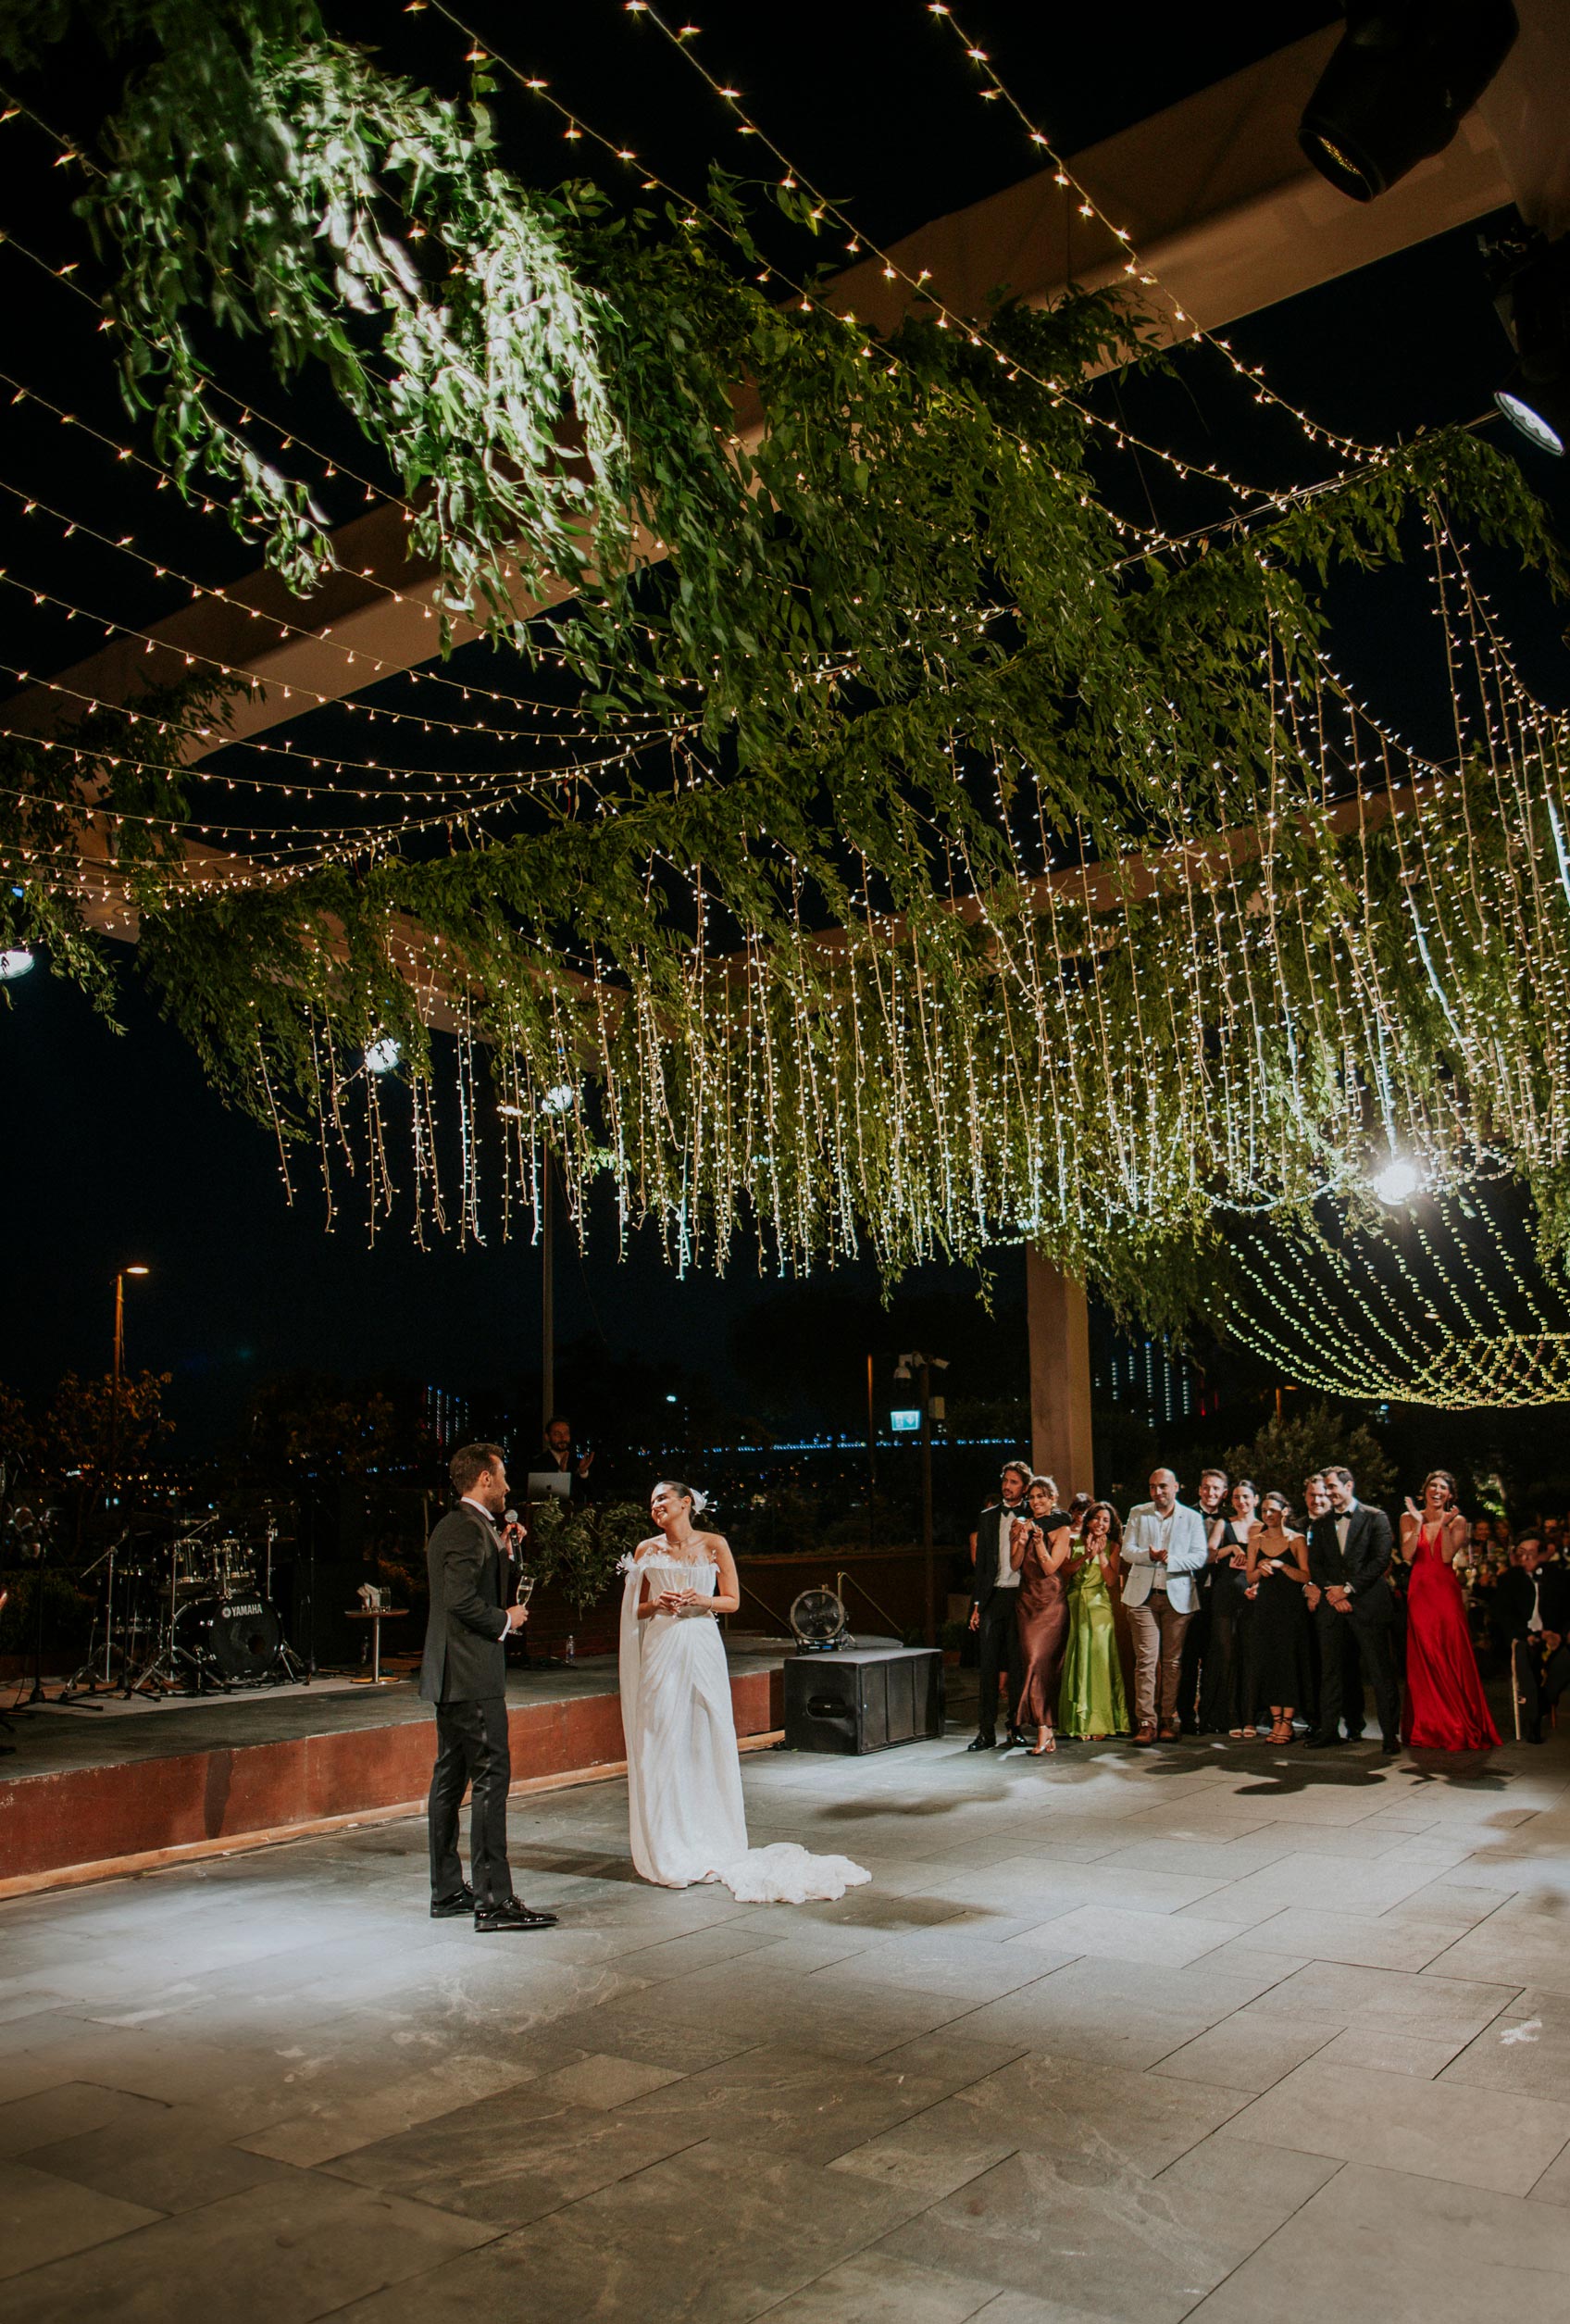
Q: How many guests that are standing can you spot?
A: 11